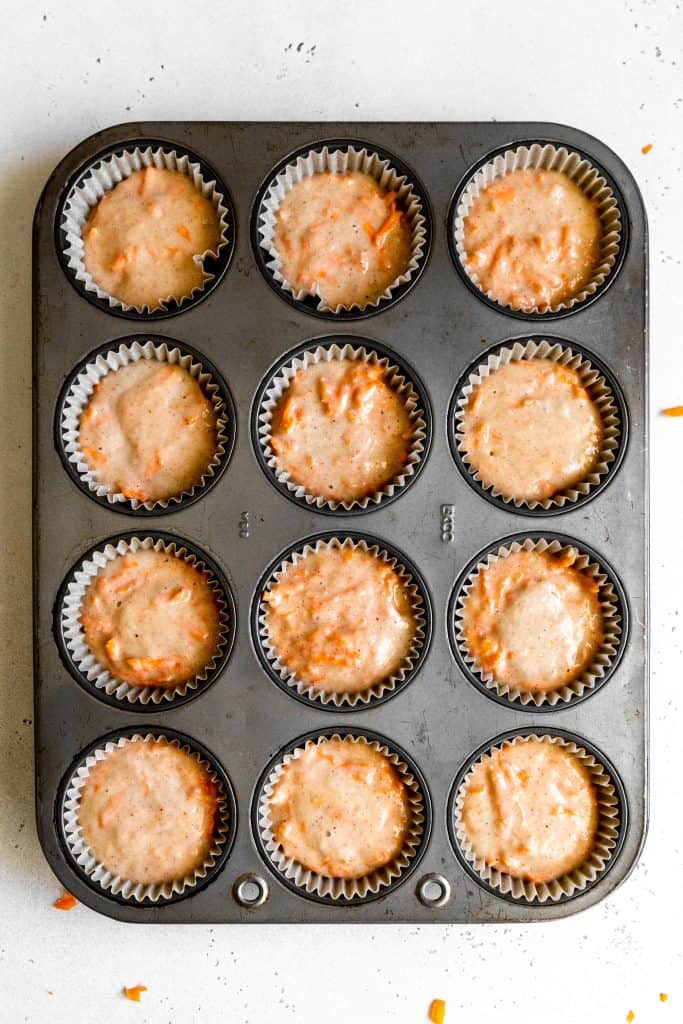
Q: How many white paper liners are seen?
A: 12